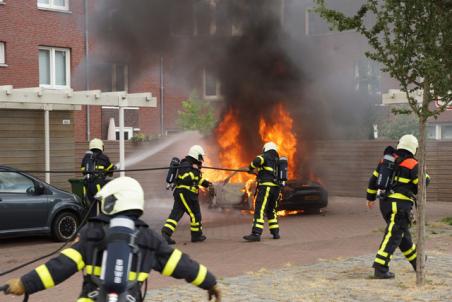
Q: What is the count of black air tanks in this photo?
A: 5